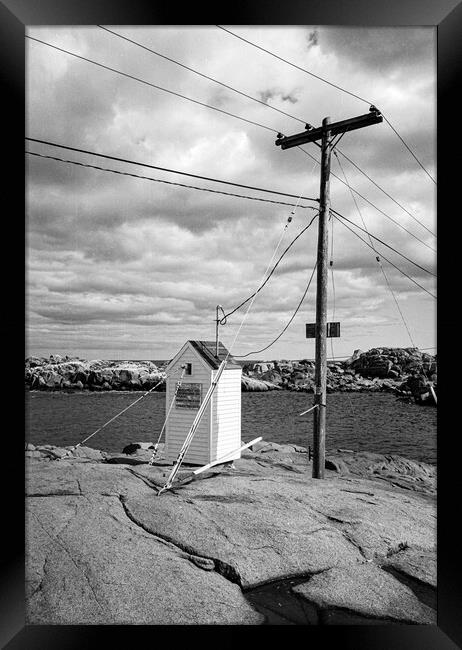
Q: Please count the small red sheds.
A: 0